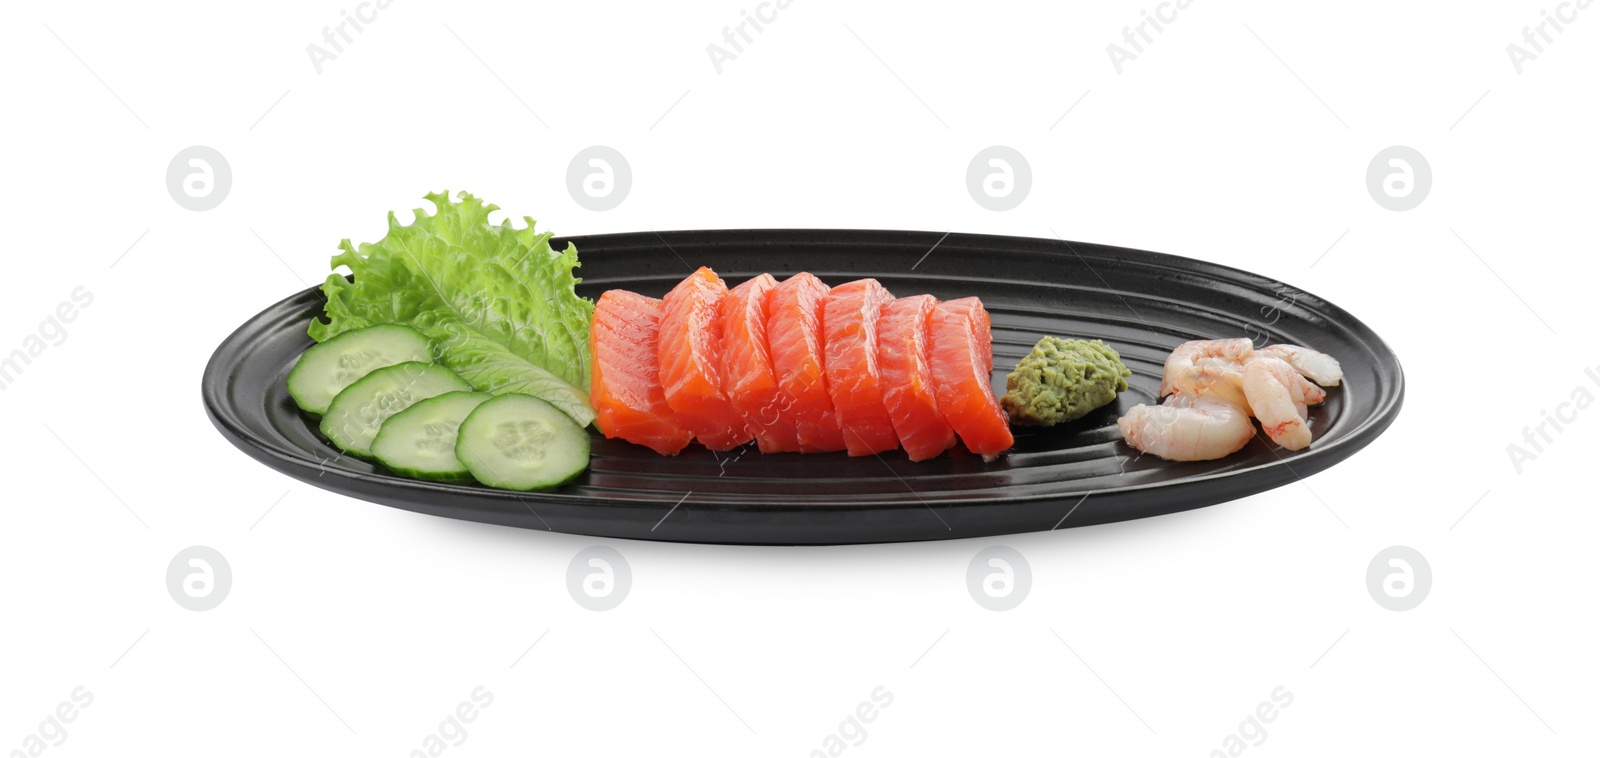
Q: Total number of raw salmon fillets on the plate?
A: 7